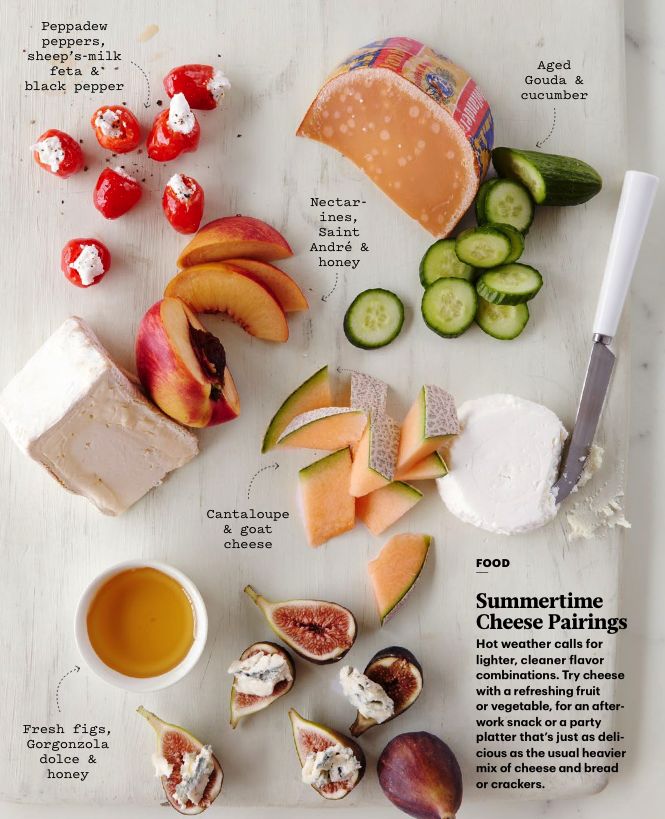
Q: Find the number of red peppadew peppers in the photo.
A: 7